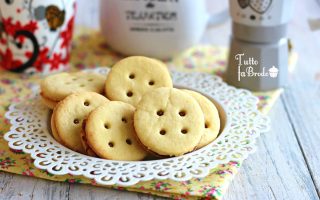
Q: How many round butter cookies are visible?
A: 6